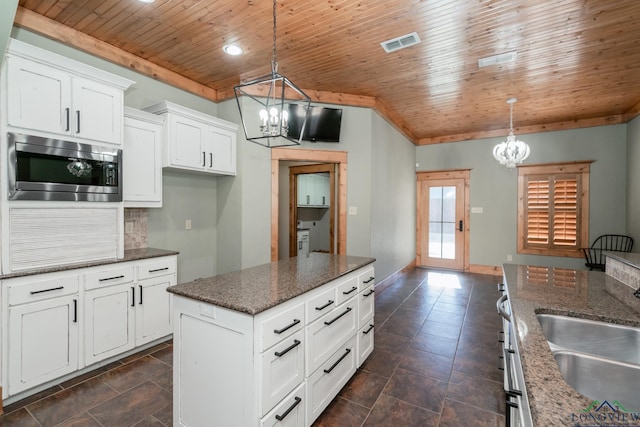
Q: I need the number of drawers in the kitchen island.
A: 10